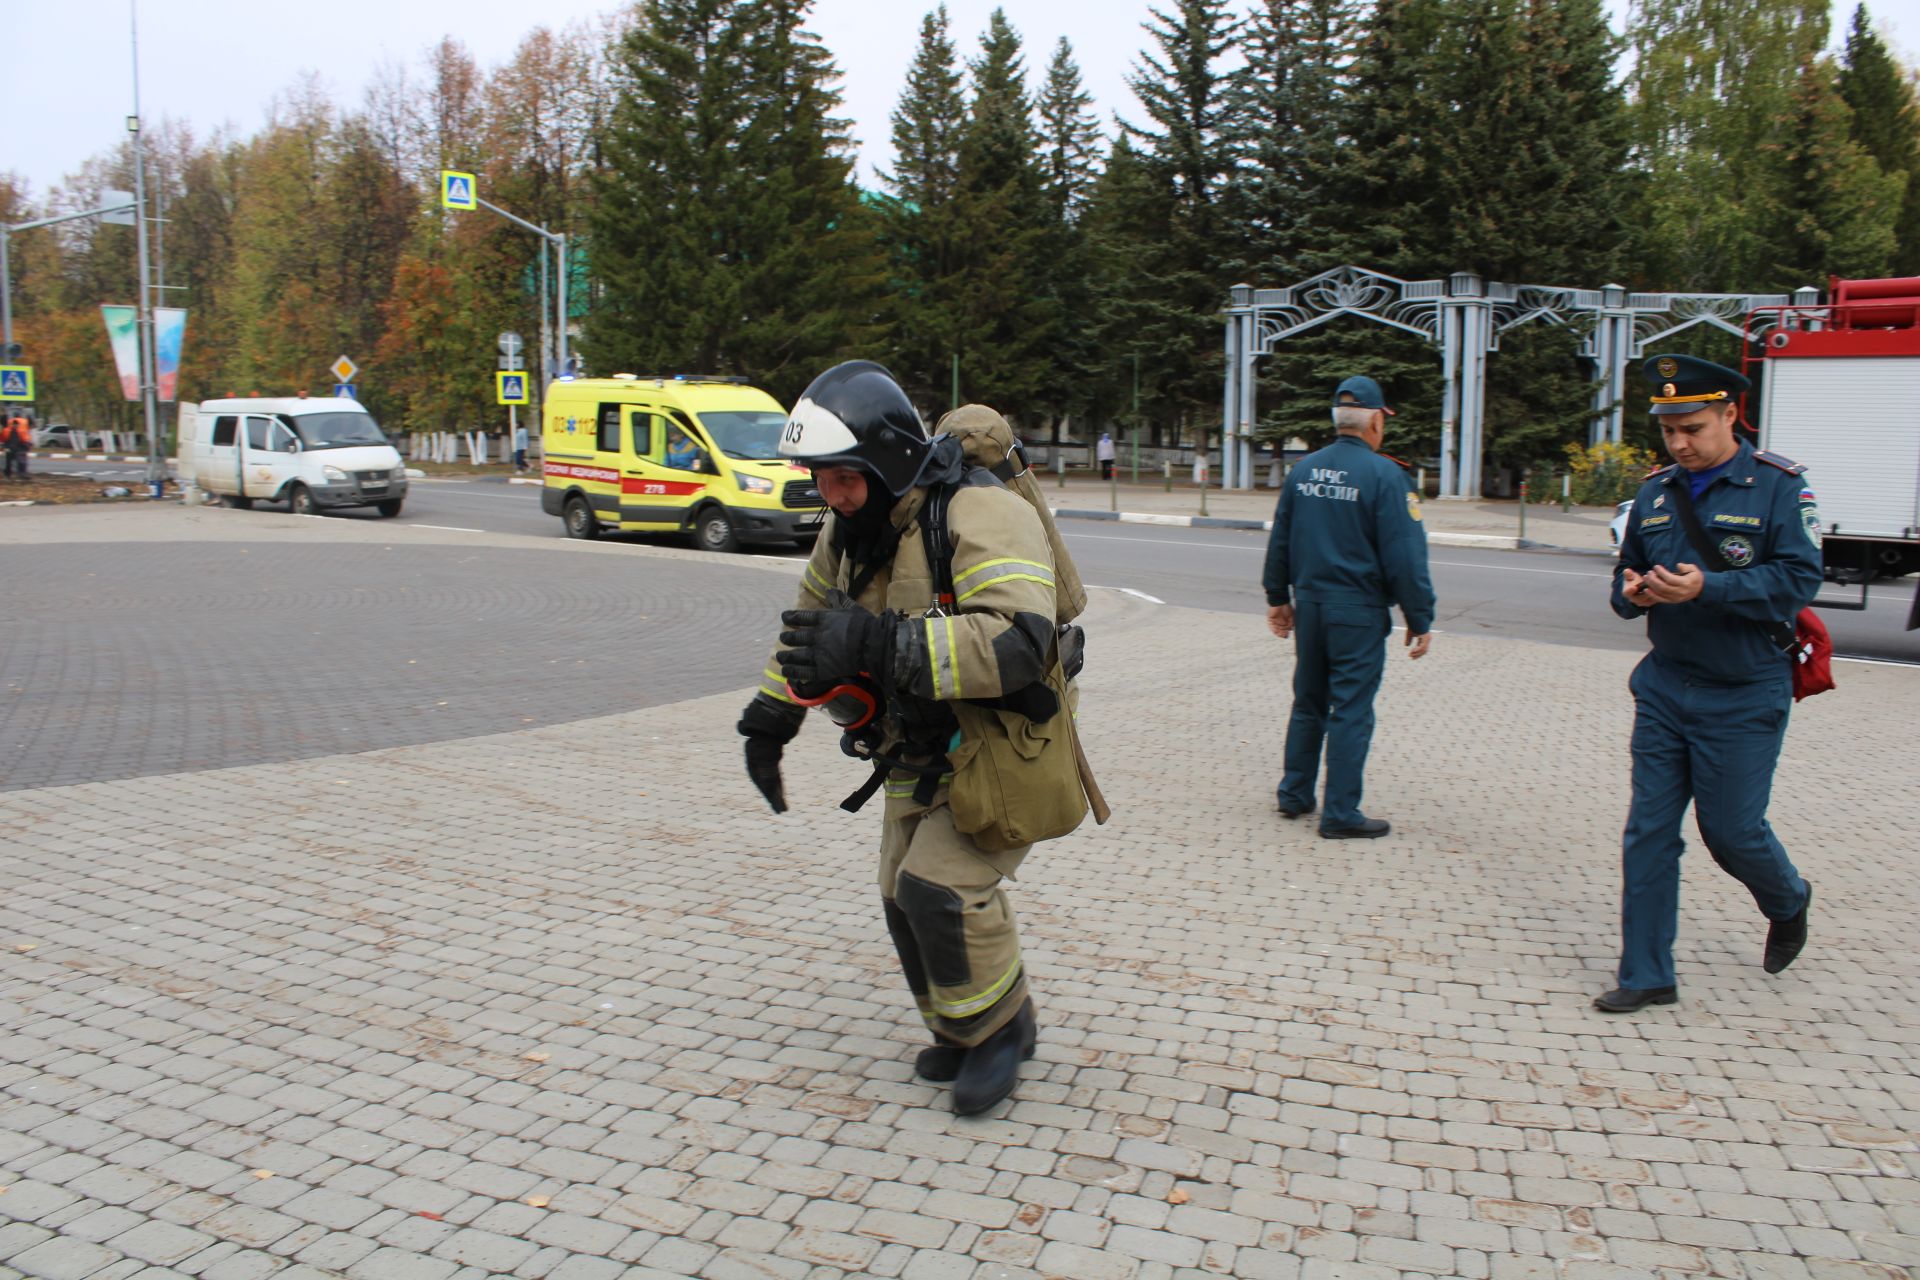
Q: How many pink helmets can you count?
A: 0